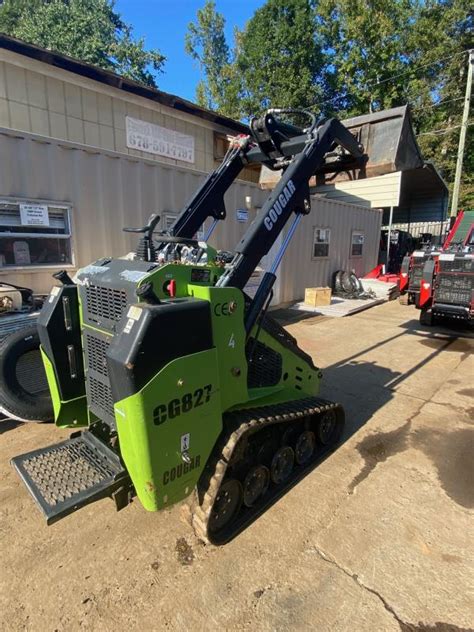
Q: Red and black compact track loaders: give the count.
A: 2